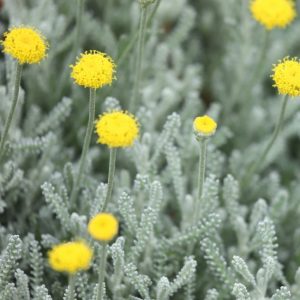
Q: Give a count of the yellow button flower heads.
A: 8